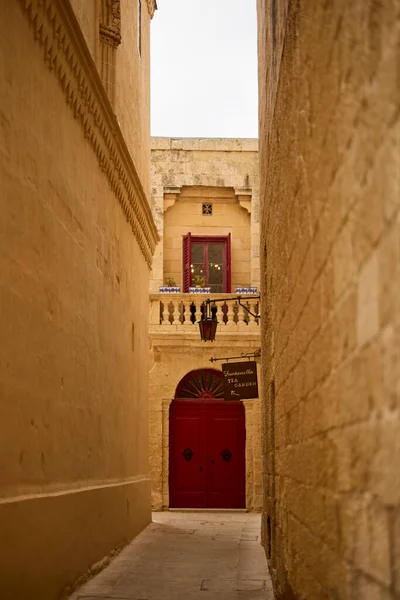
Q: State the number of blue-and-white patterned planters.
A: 3